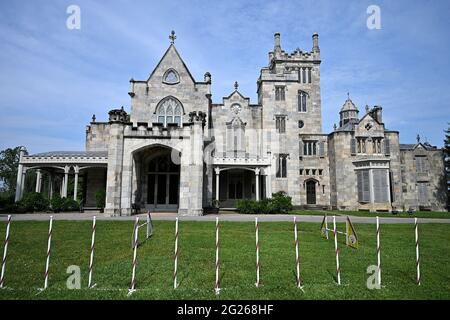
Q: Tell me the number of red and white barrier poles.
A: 11